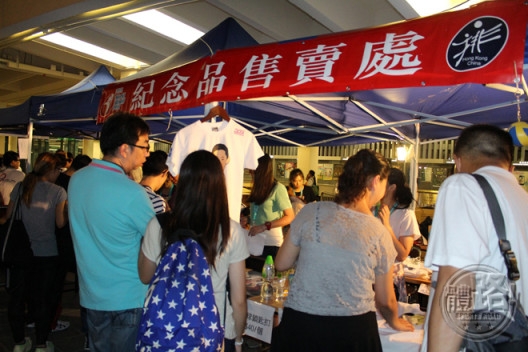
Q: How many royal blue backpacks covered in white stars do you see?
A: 1